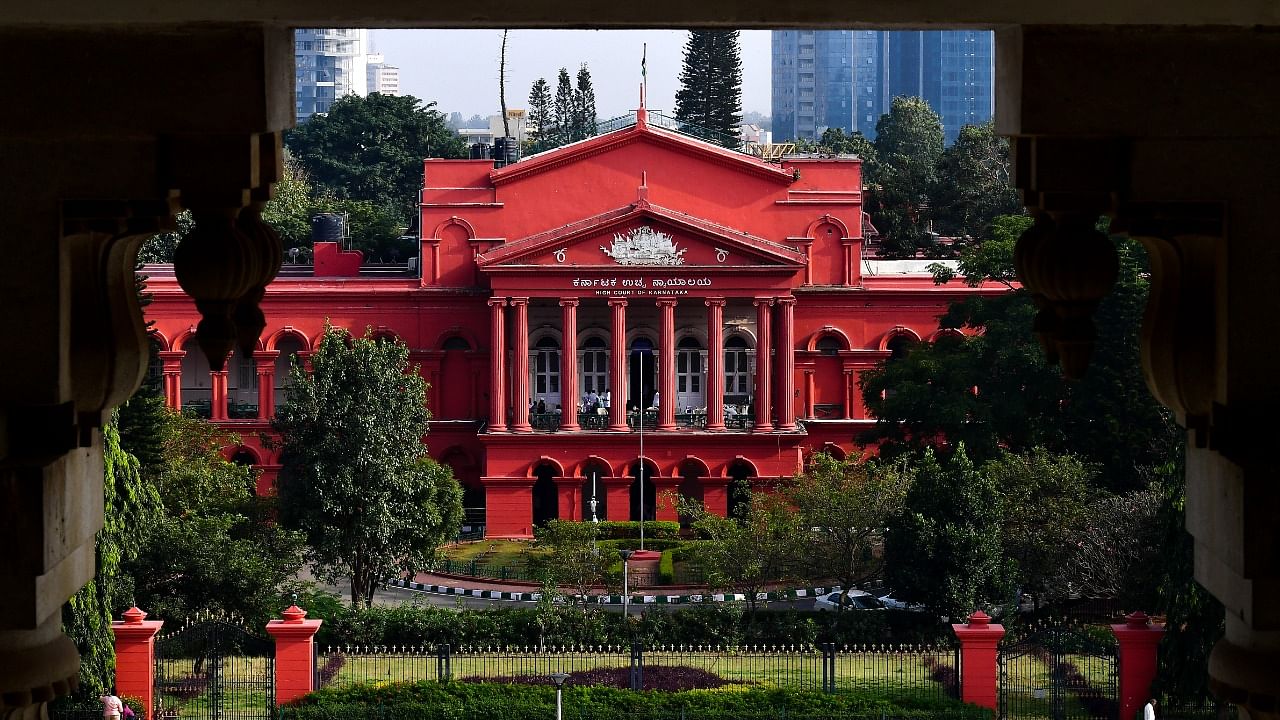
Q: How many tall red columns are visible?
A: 8